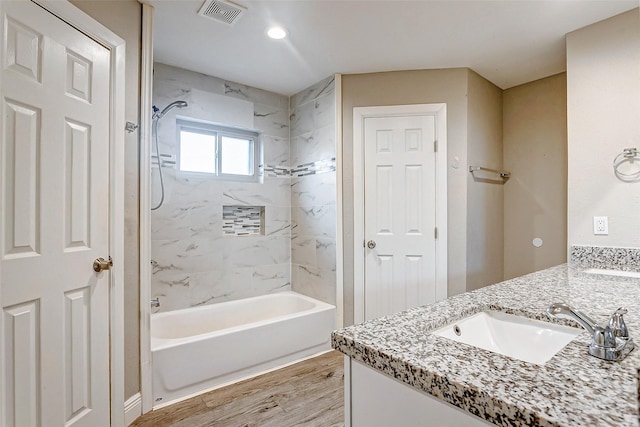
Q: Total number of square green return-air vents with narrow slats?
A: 0